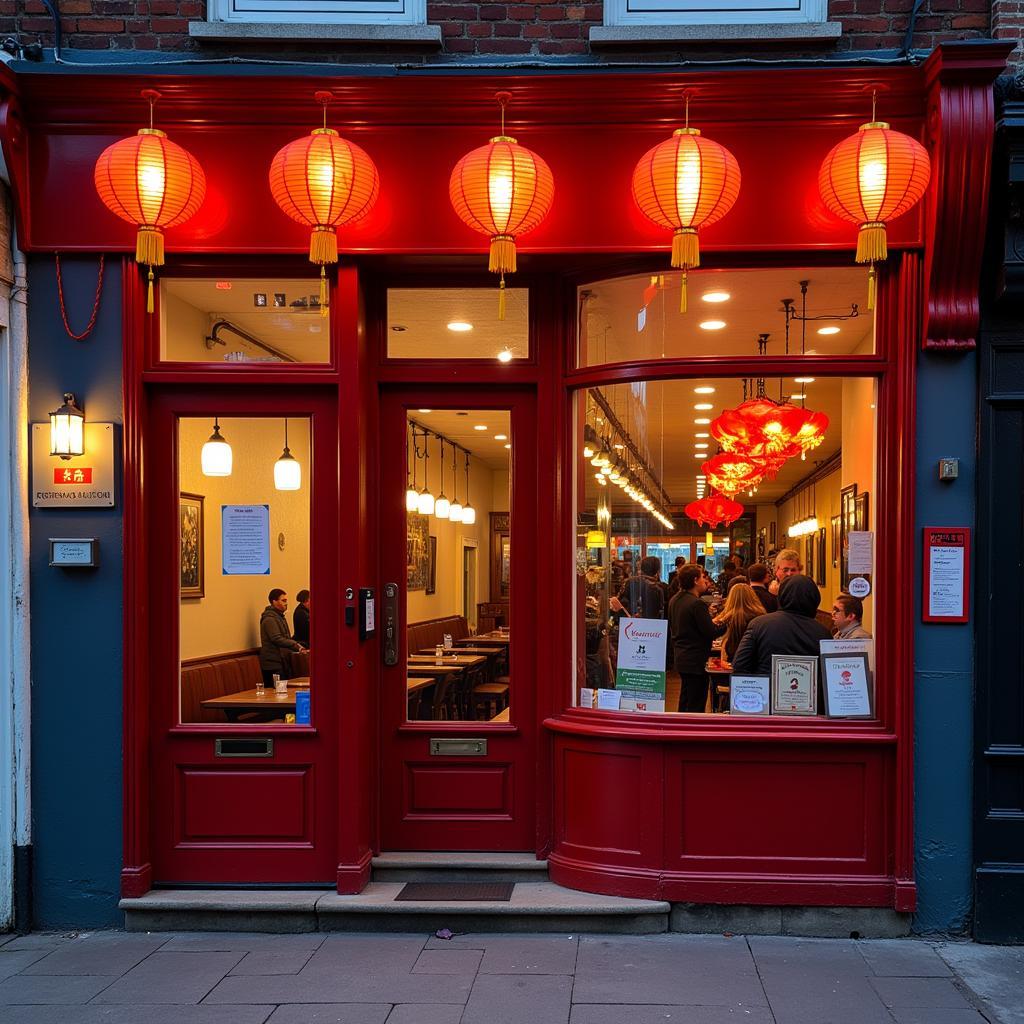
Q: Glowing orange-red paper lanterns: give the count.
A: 5